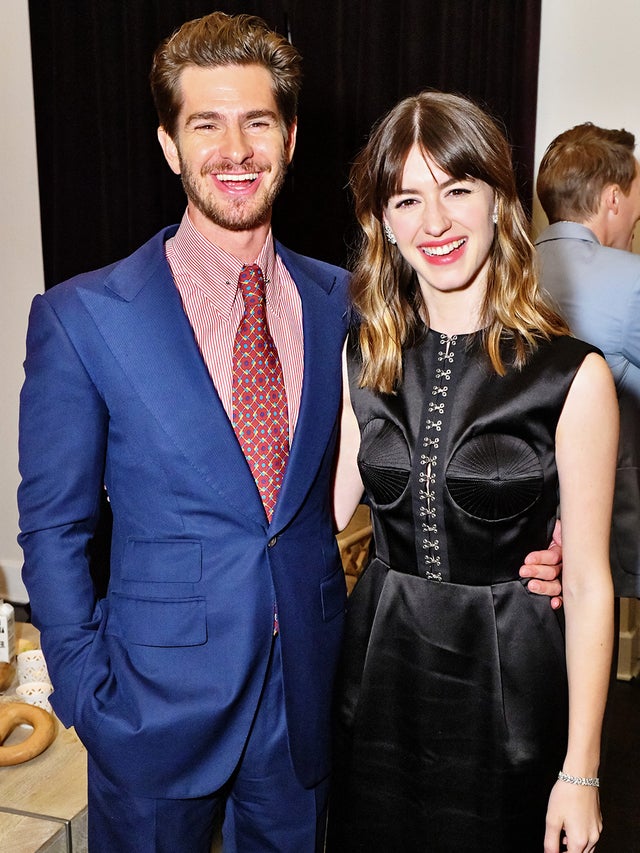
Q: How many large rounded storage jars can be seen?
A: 0